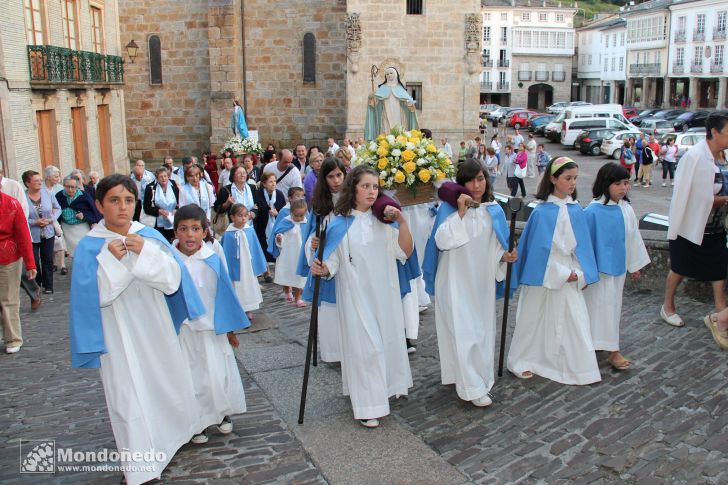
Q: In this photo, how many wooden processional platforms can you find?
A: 2